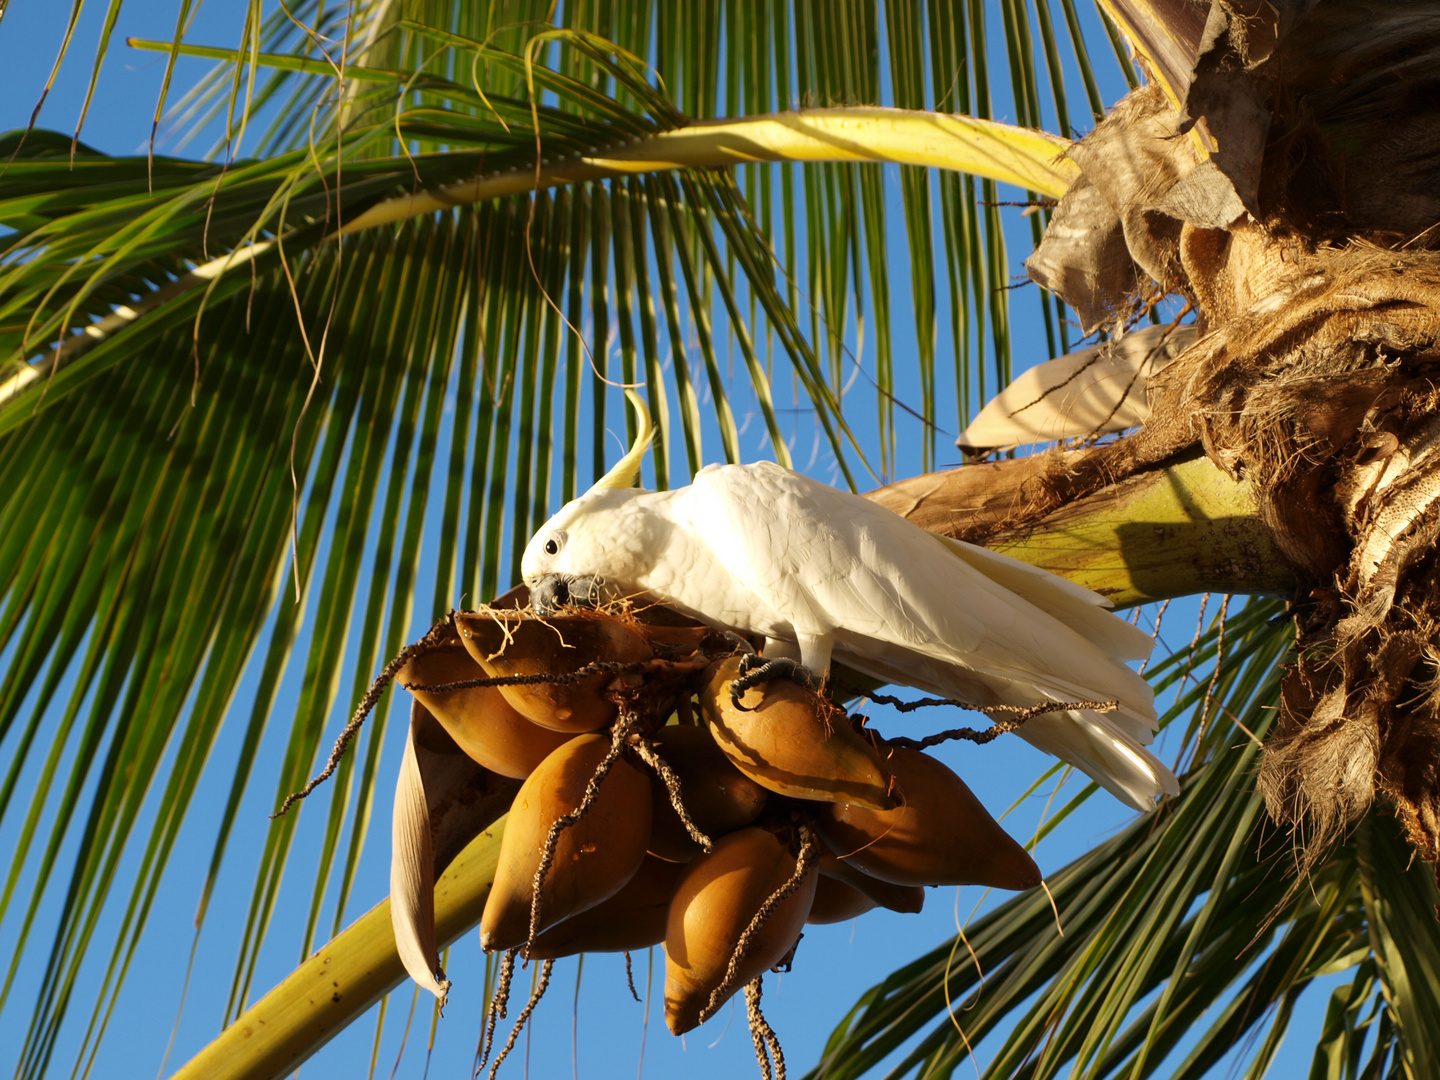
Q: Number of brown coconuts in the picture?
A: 10